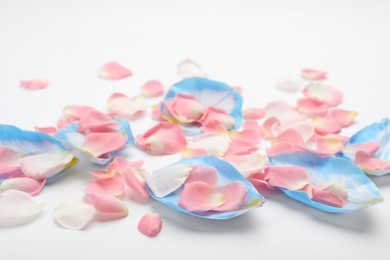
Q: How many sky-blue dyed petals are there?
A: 6